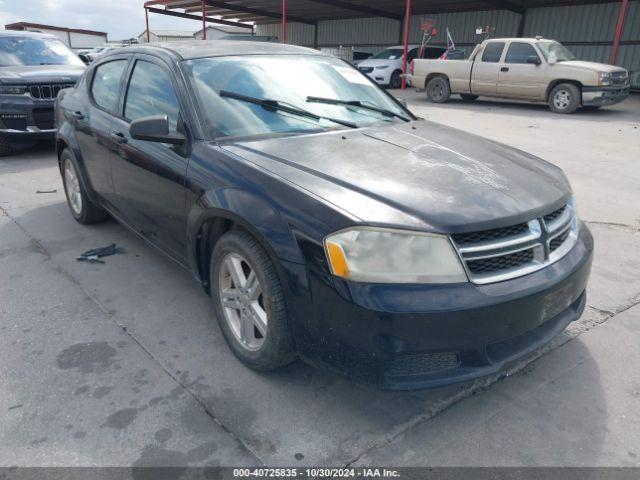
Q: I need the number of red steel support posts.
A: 5